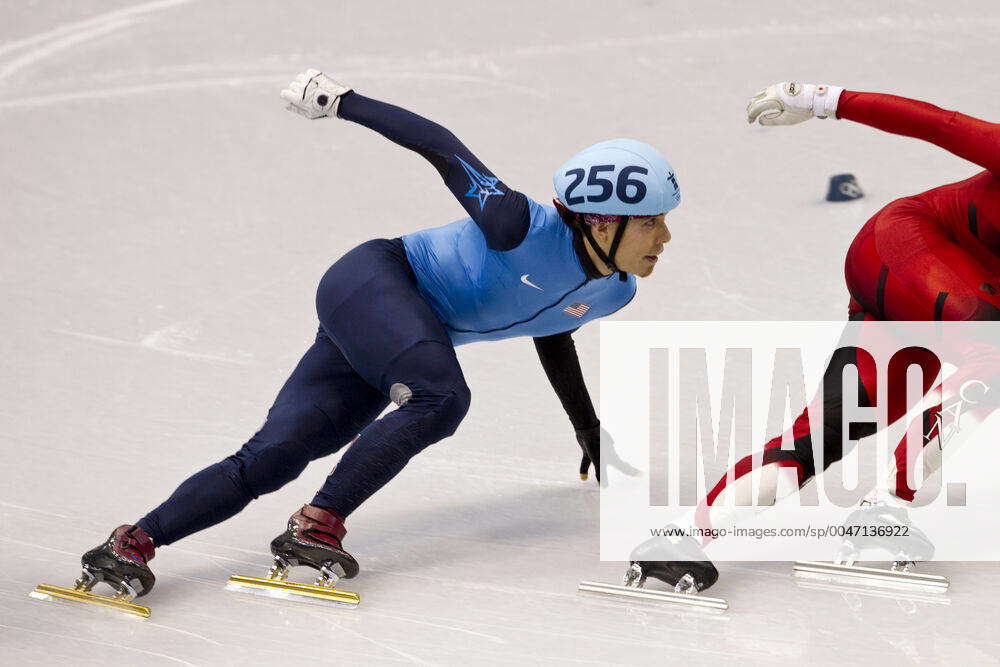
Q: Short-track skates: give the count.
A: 4